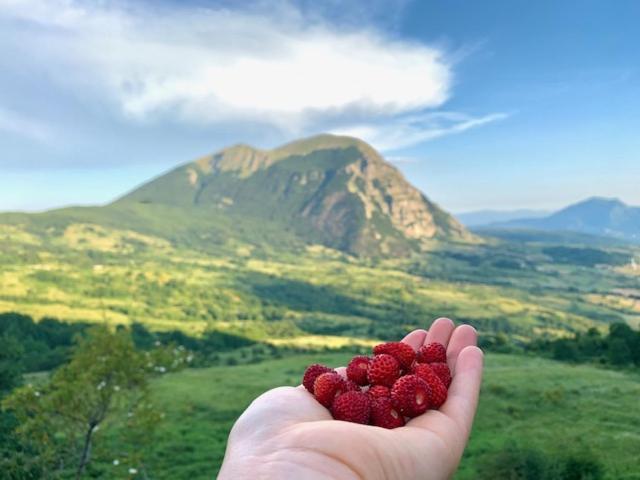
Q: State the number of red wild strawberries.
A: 13